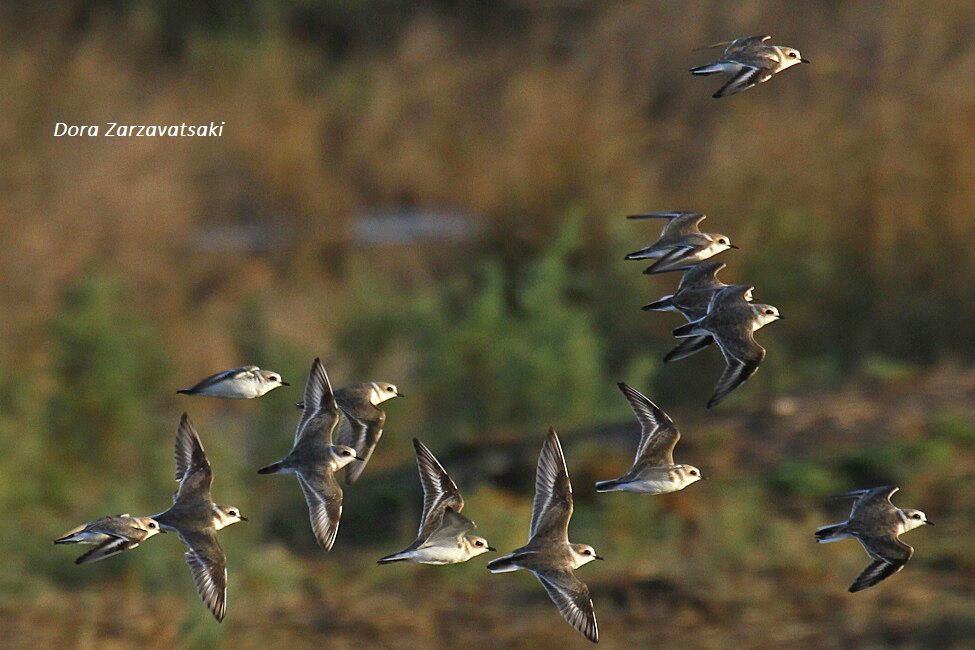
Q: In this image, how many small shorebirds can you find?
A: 13